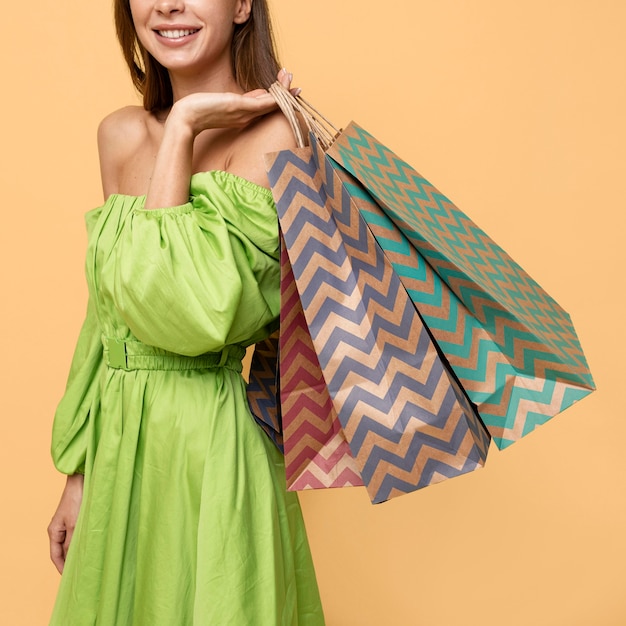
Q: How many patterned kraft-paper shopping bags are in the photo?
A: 4